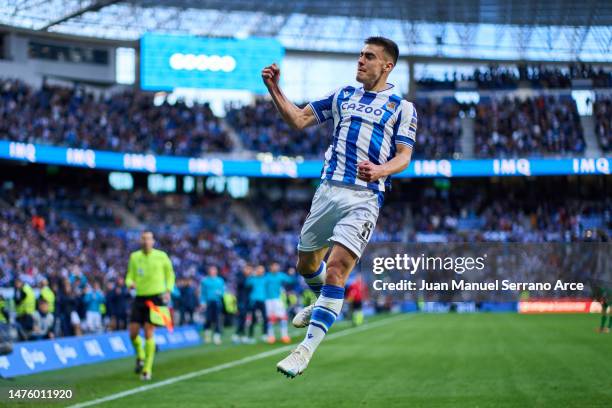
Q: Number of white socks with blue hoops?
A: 2